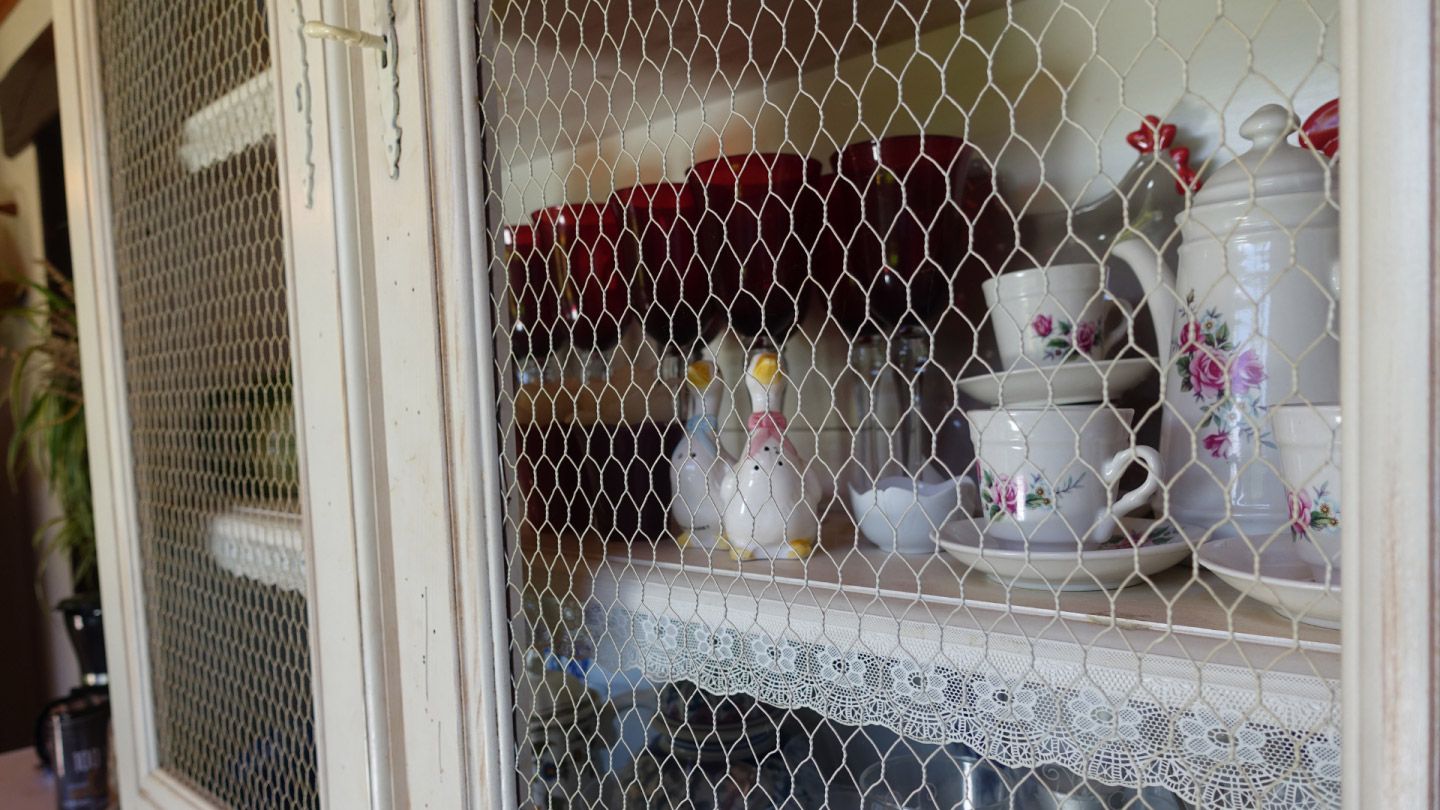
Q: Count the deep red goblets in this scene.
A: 6